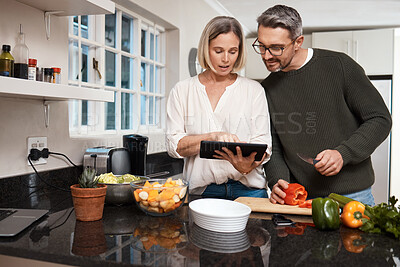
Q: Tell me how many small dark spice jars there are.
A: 2